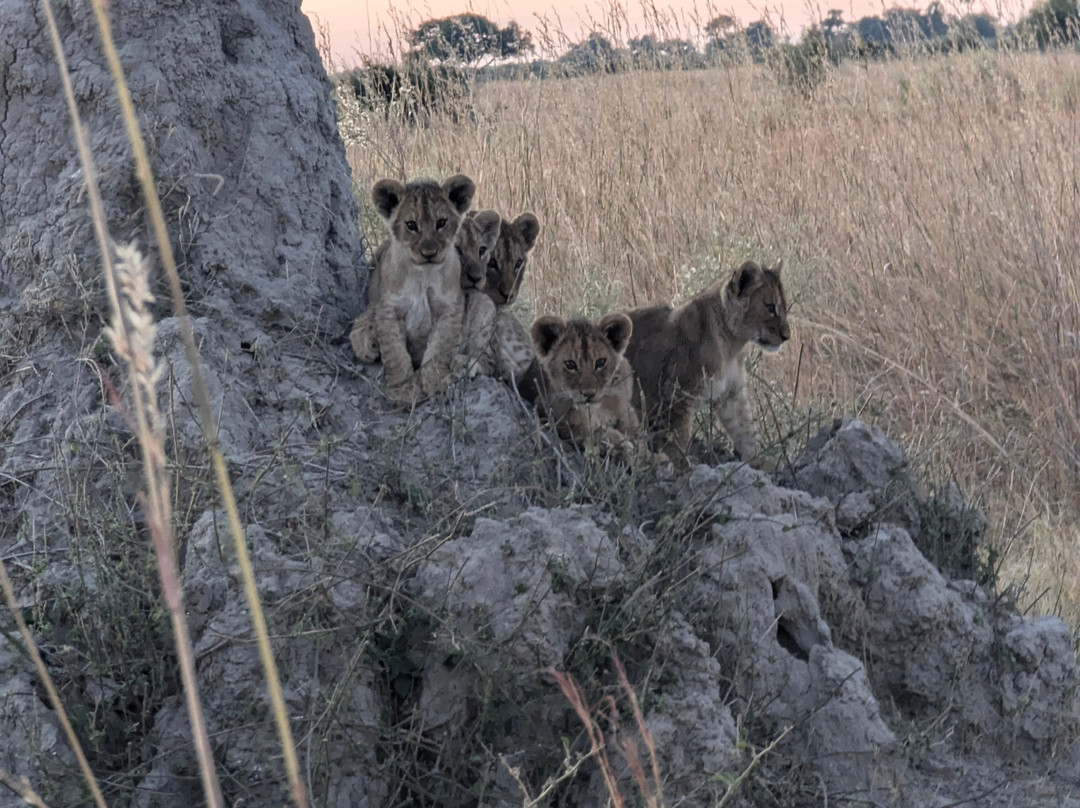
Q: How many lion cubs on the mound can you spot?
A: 5